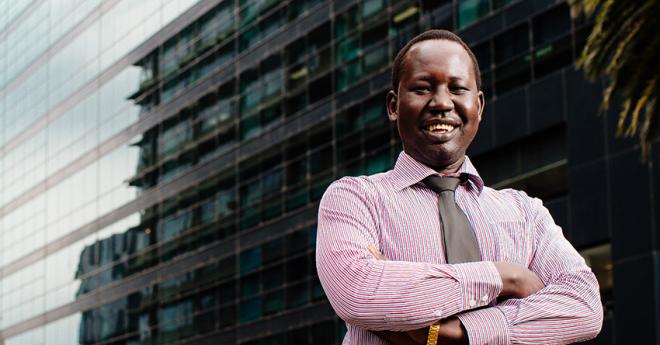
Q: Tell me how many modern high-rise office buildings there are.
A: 1